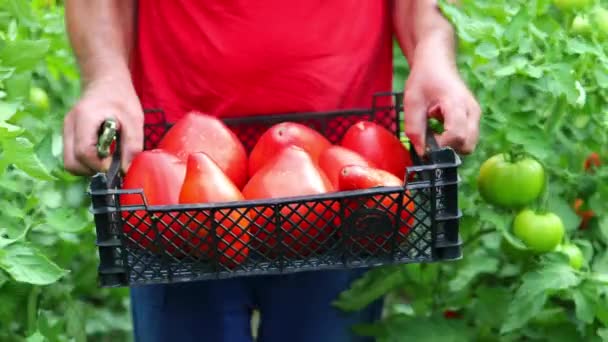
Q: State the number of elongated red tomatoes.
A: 8